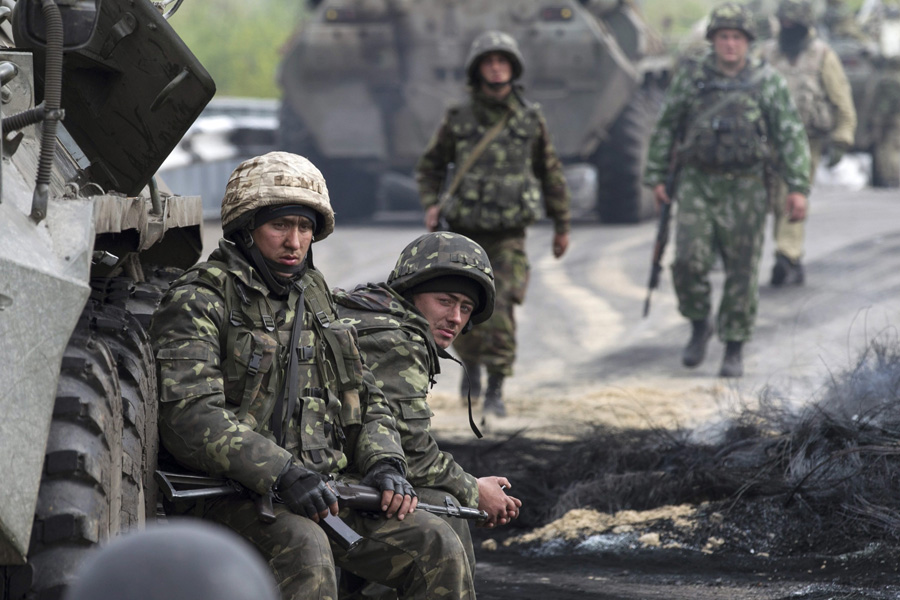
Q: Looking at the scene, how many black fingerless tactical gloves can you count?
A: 2